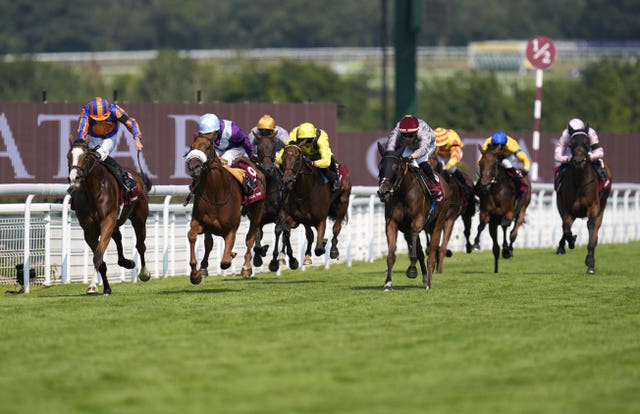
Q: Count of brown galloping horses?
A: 8